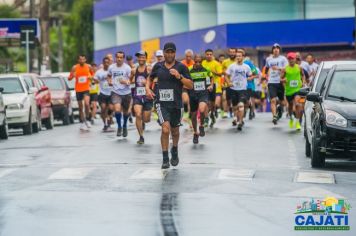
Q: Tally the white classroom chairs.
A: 0